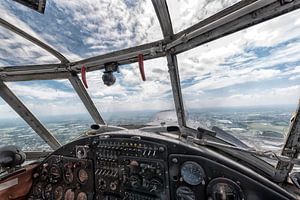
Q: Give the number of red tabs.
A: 2